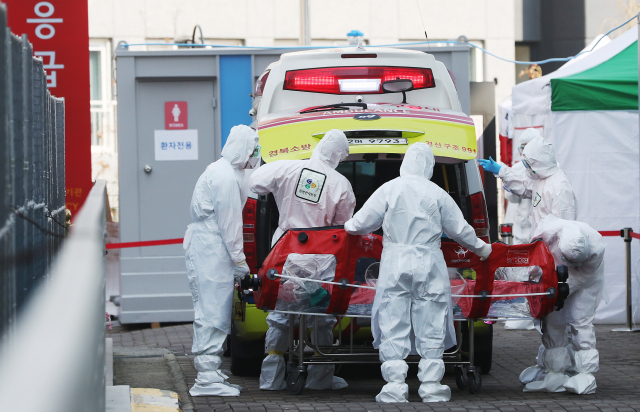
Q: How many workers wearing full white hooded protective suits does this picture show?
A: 6